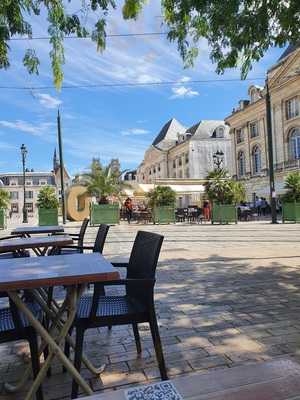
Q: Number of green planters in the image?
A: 6